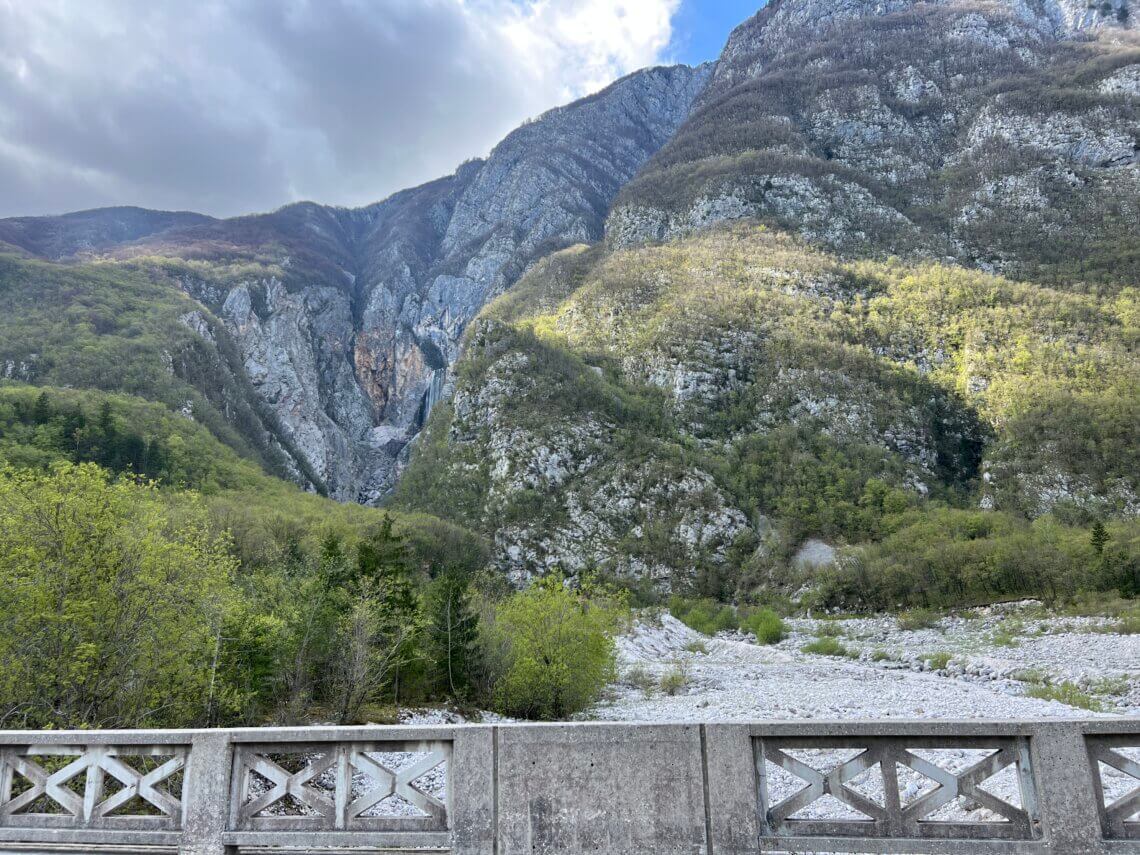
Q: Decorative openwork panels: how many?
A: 4